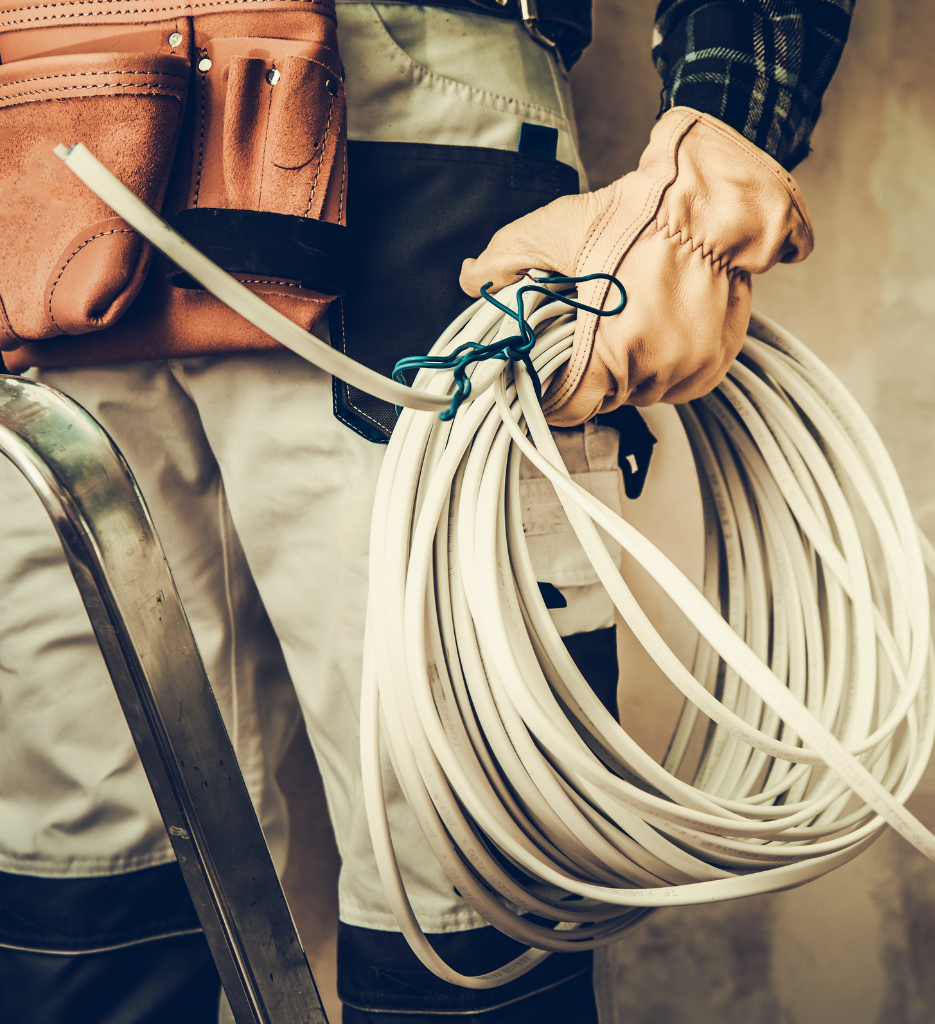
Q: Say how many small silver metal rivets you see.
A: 4